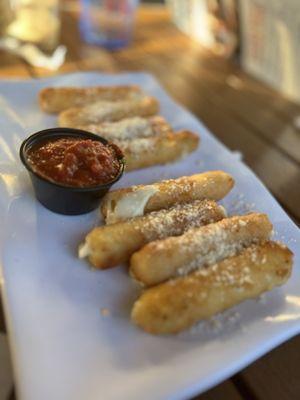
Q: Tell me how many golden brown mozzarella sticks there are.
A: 8